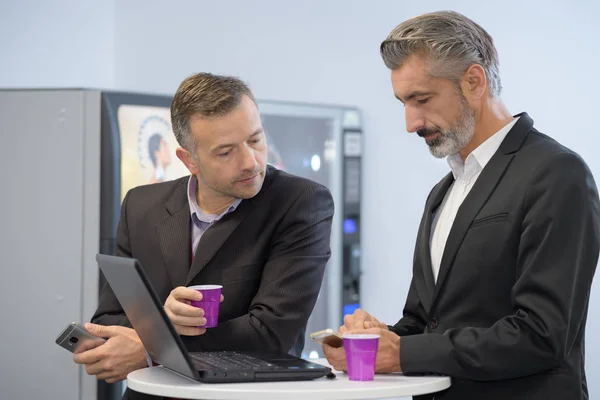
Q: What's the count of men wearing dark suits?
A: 2